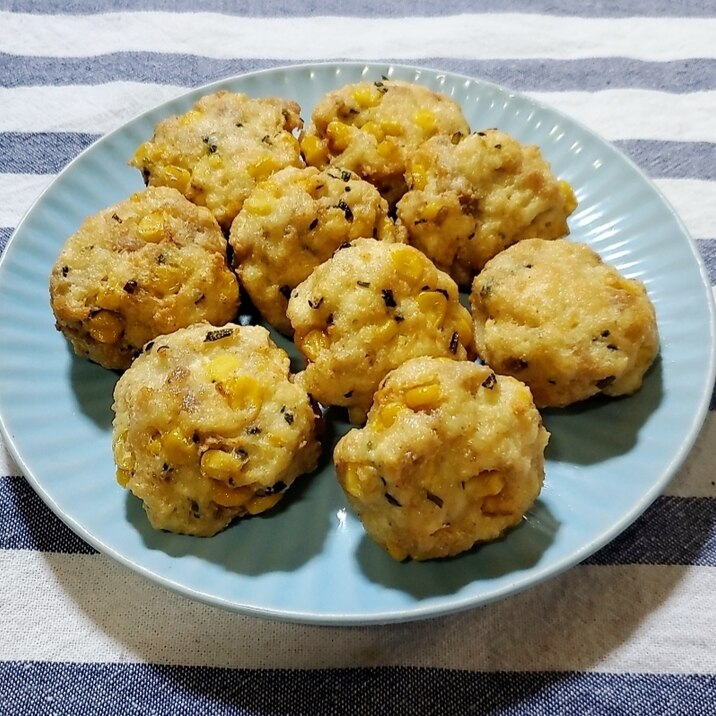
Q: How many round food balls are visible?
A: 9